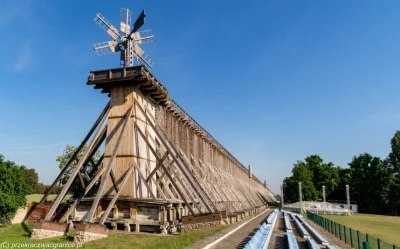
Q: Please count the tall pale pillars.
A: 4